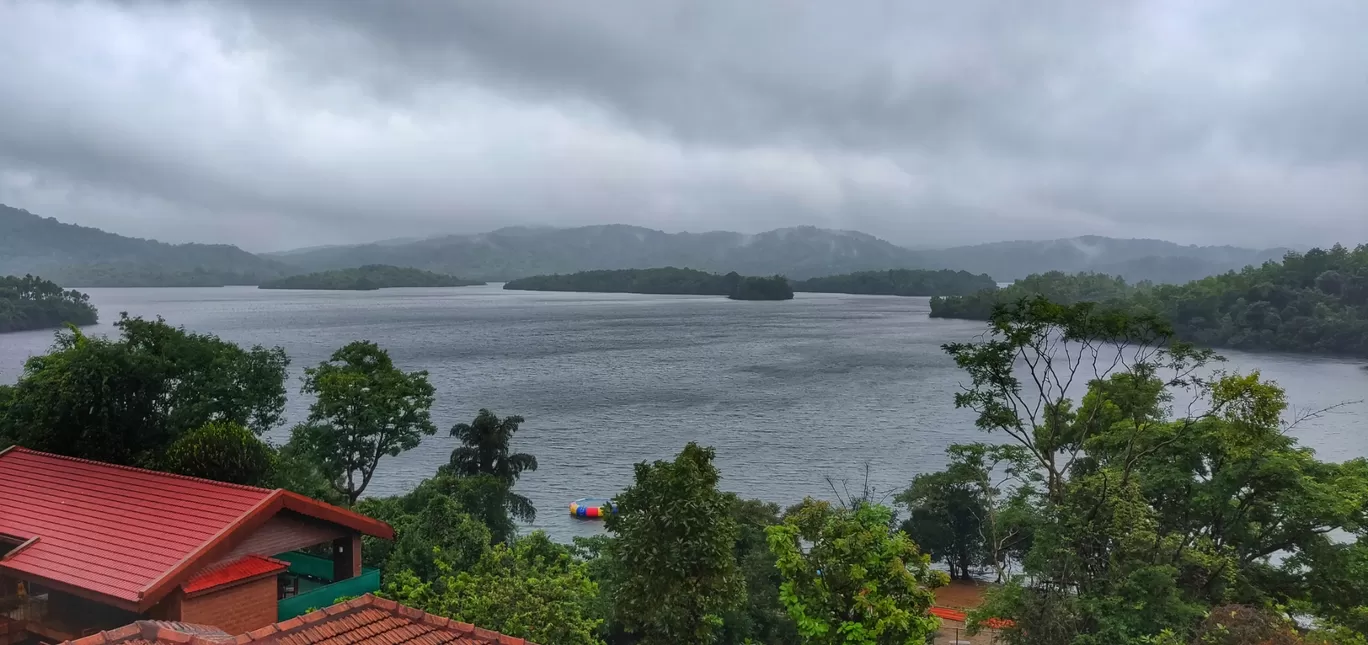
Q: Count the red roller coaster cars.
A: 0